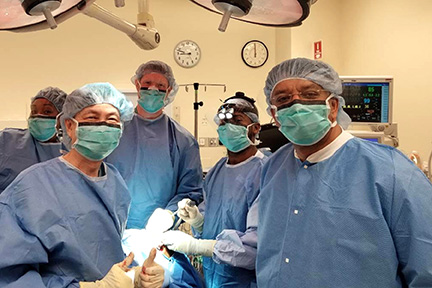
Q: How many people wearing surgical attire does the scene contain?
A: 5